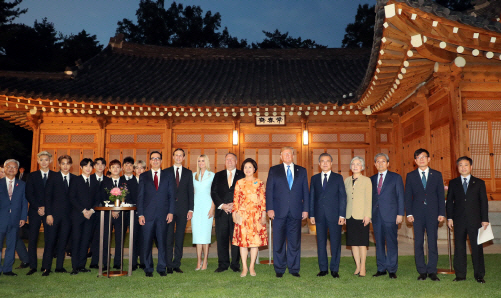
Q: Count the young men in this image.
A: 7